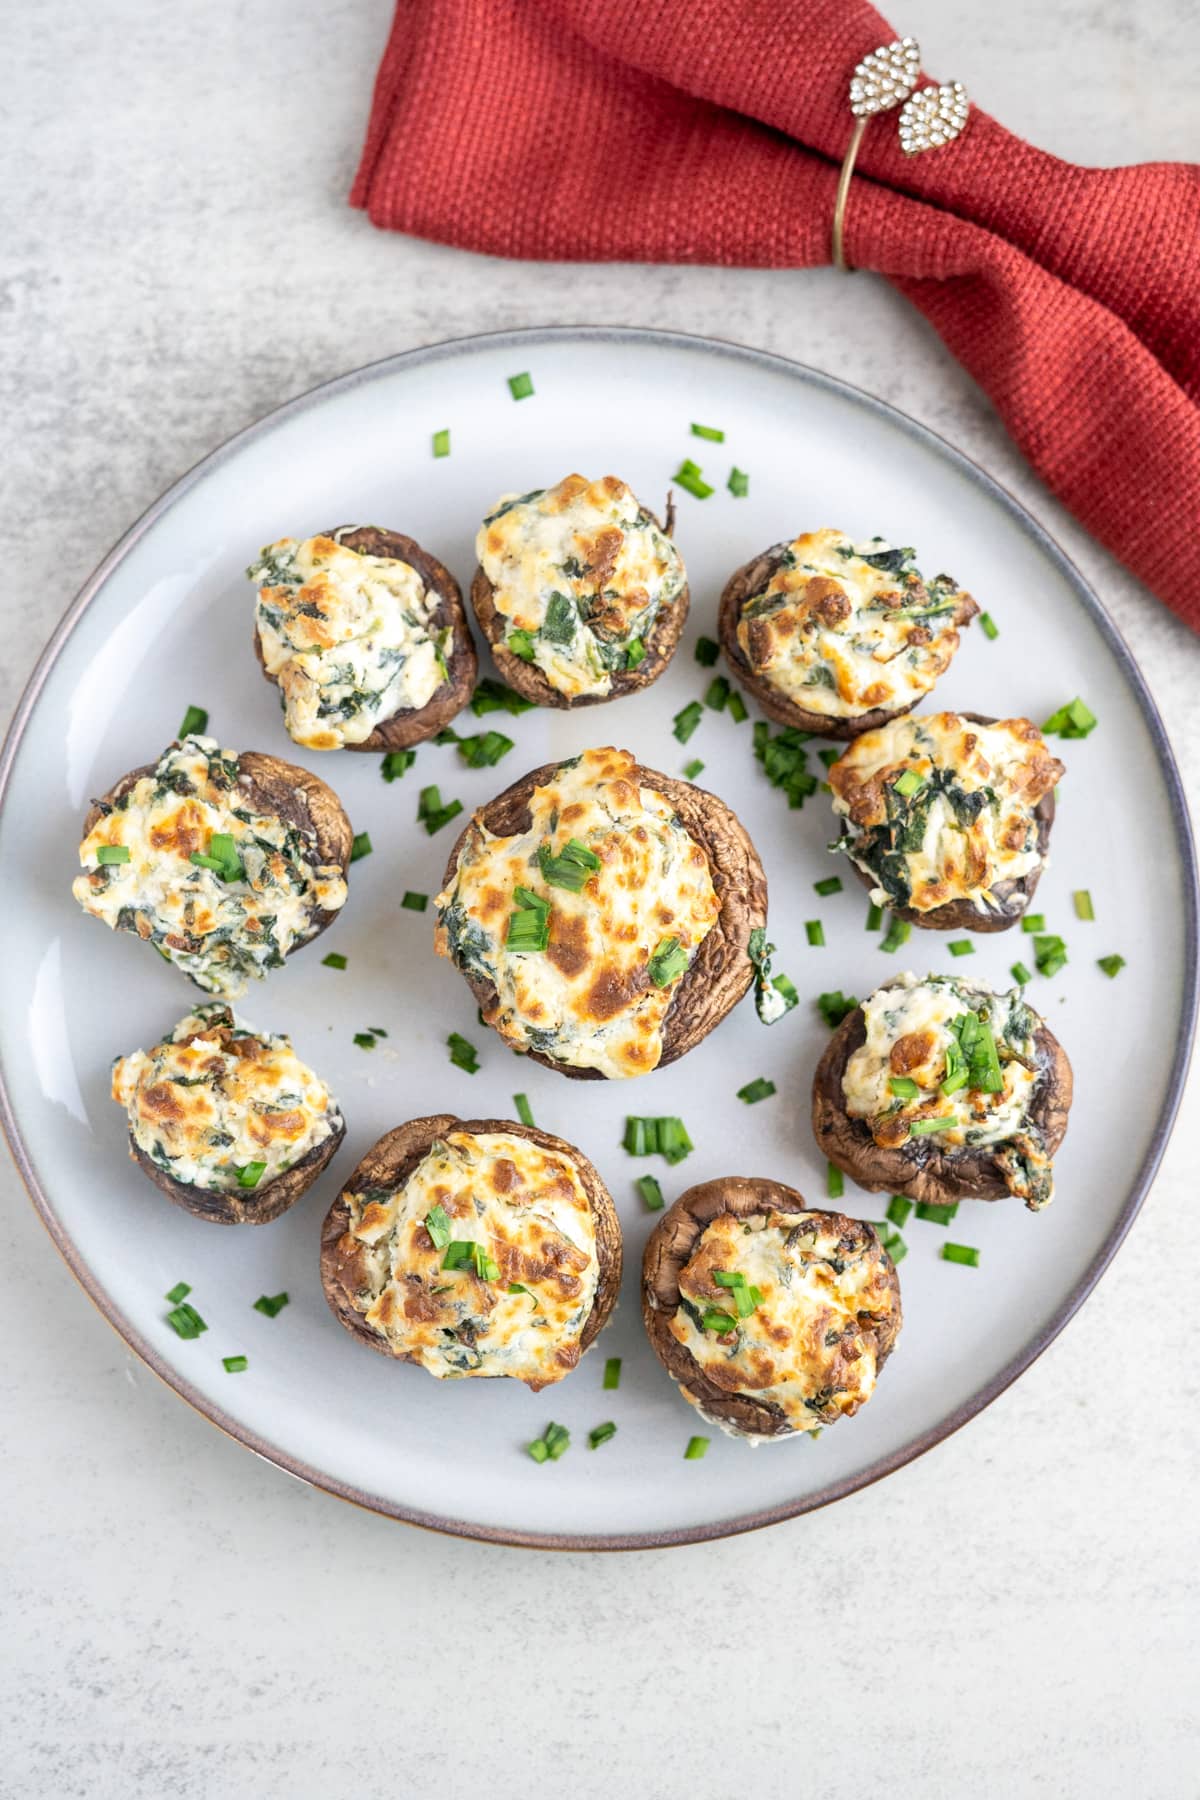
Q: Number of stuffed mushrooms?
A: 10